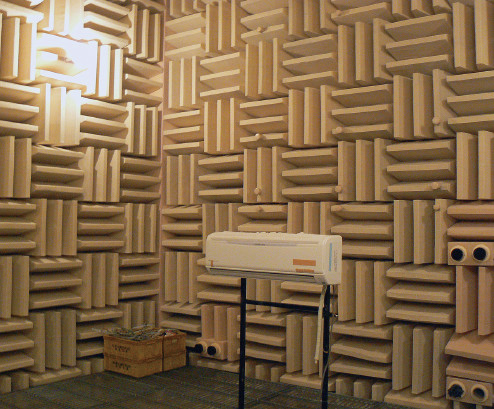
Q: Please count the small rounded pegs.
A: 11